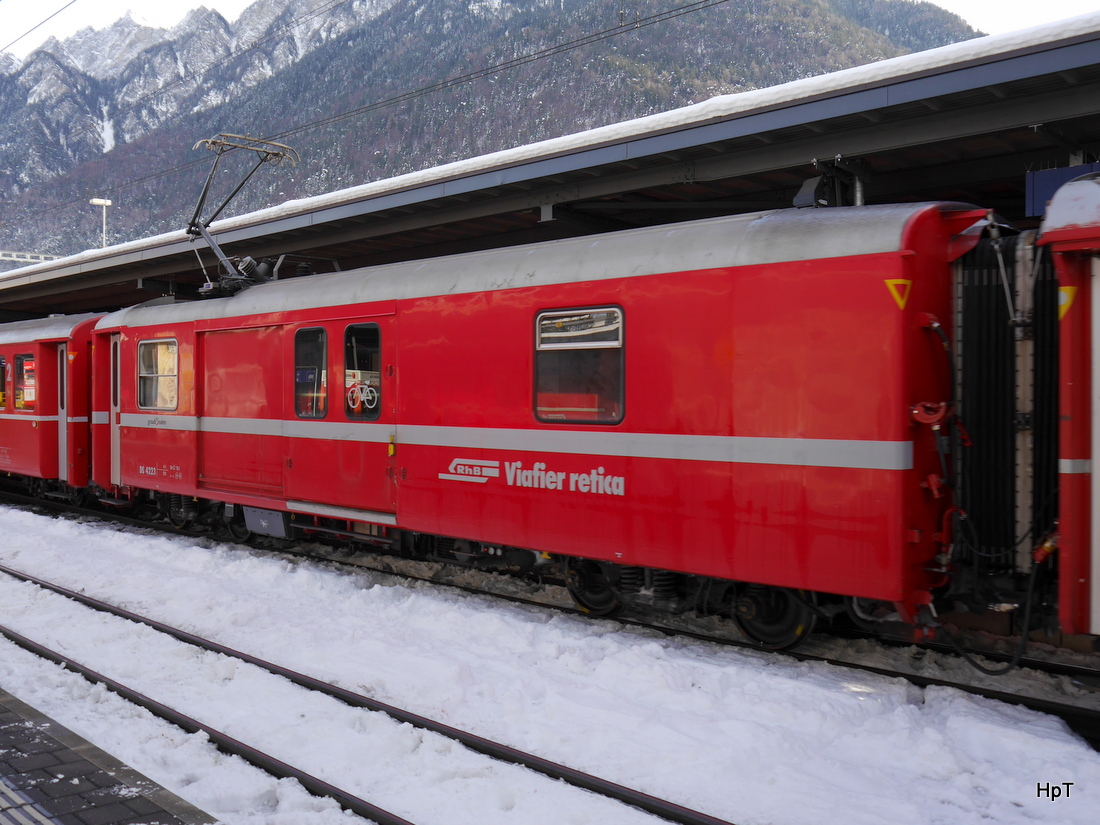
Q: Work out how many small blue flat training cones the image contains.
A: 0